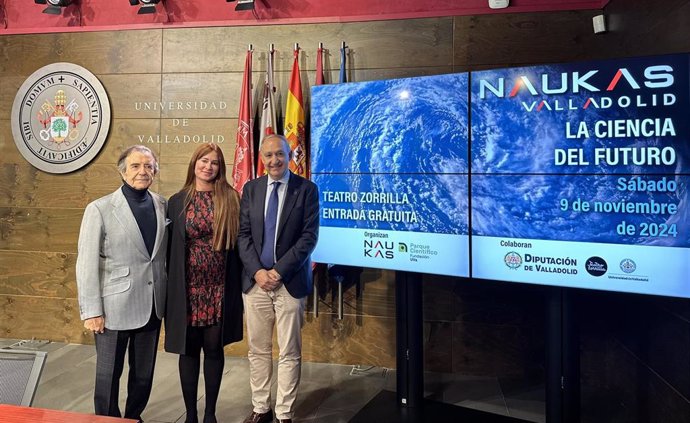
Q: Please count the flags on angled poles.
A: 5